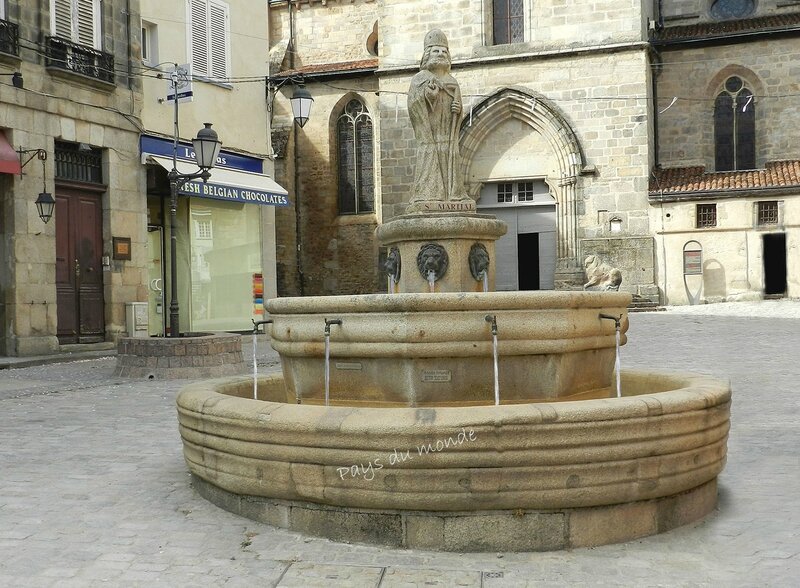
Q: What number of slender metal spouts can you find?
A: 4